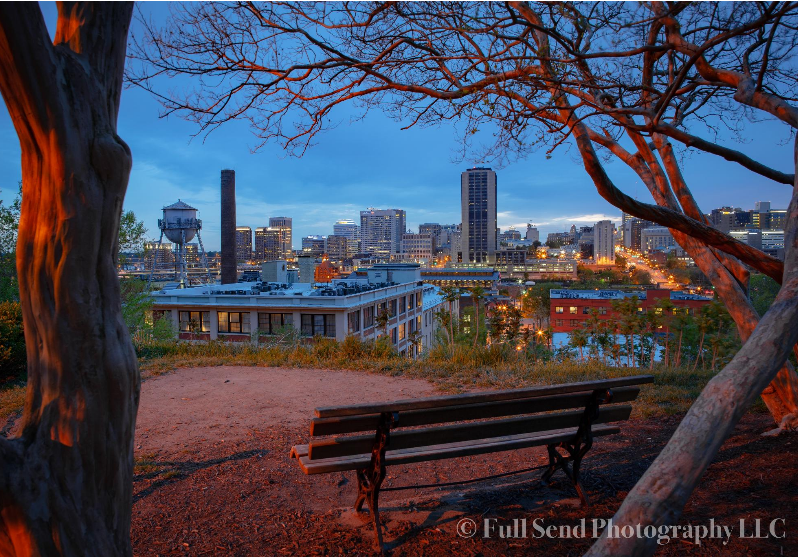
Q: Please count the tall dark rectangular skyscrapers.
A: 1